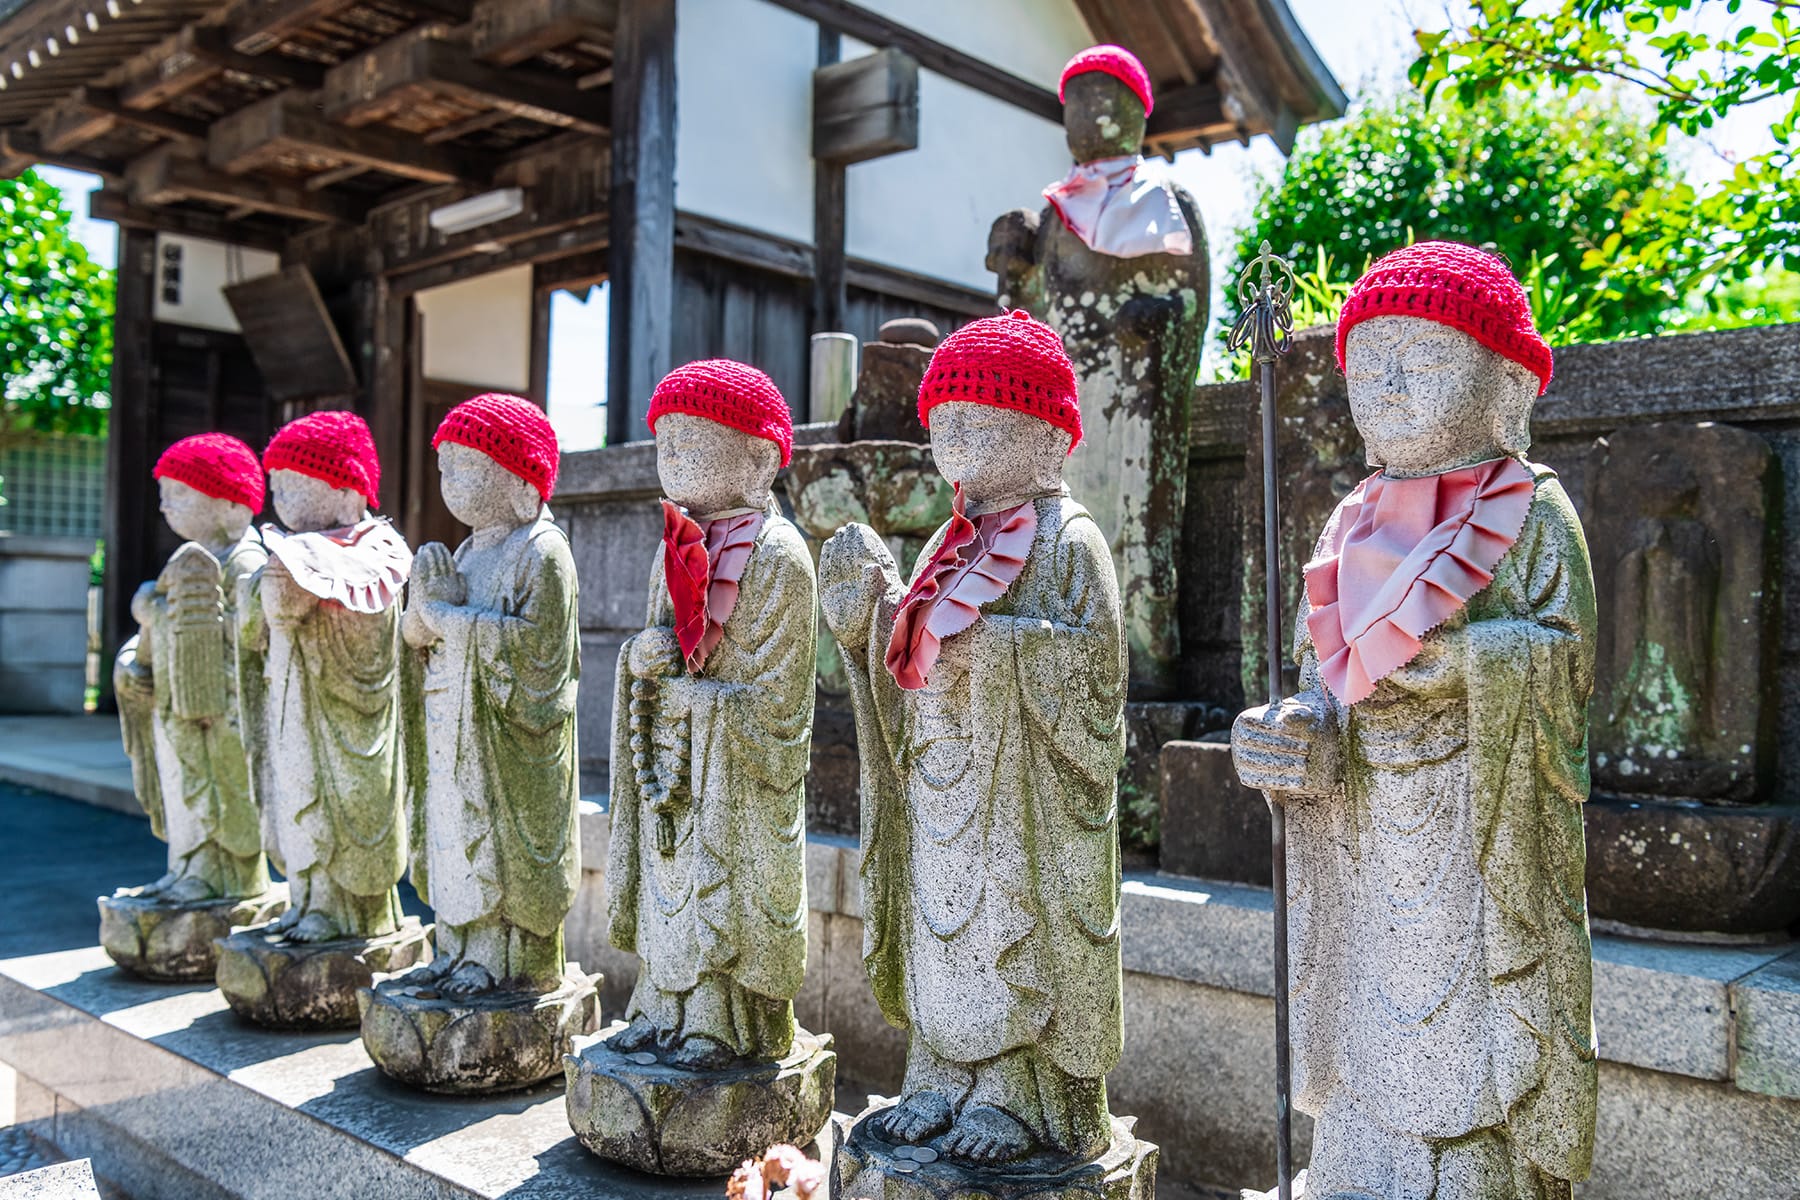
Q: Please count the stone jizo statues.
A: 7